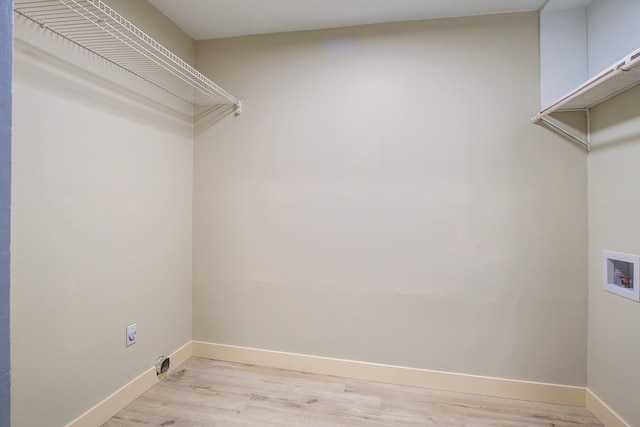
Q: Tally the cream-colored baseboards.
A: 3